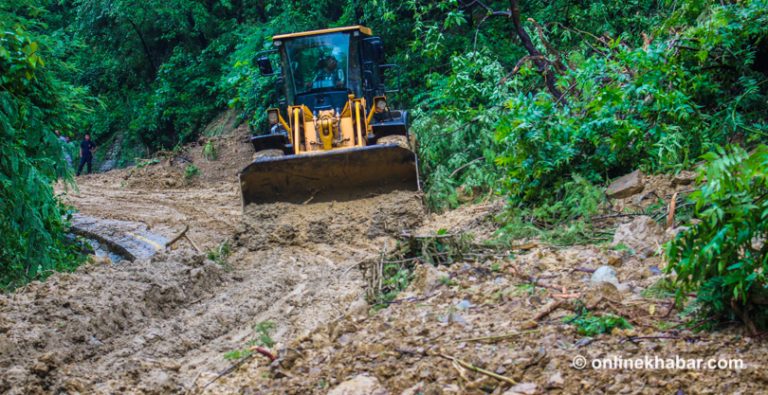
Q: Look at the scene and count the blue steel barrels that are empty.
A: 0